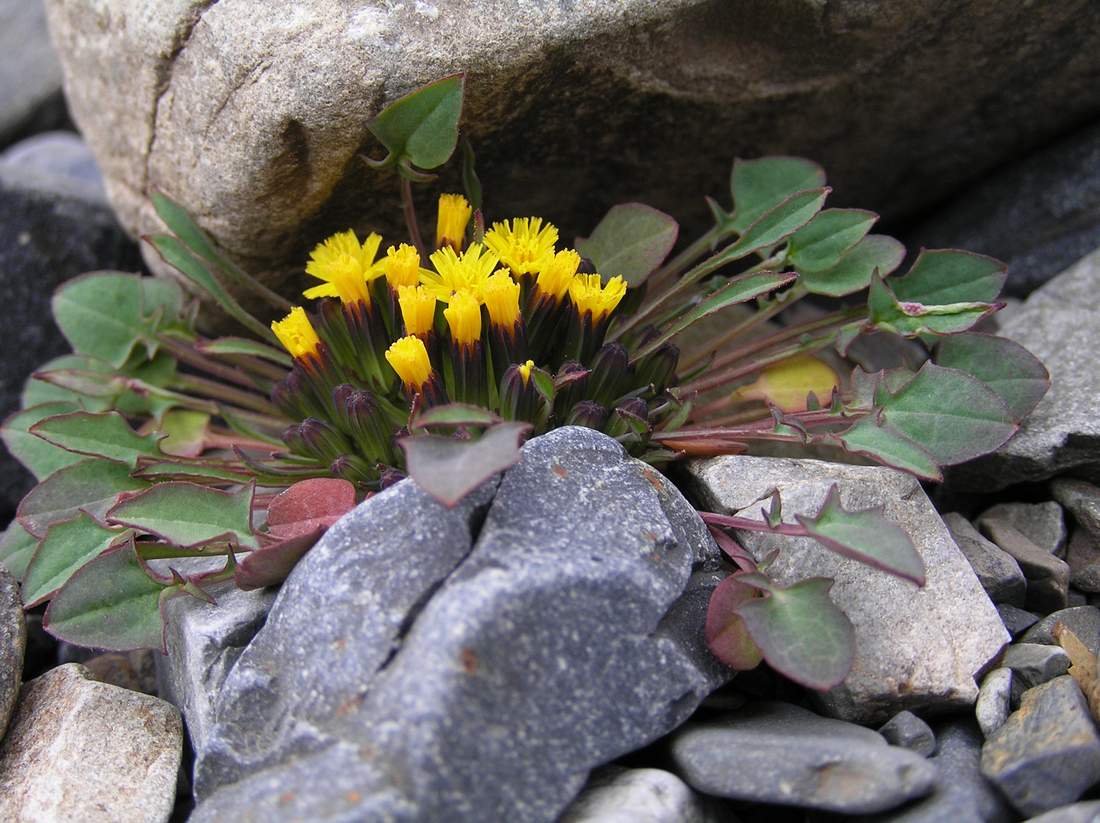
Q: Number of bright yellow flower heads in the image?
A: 13